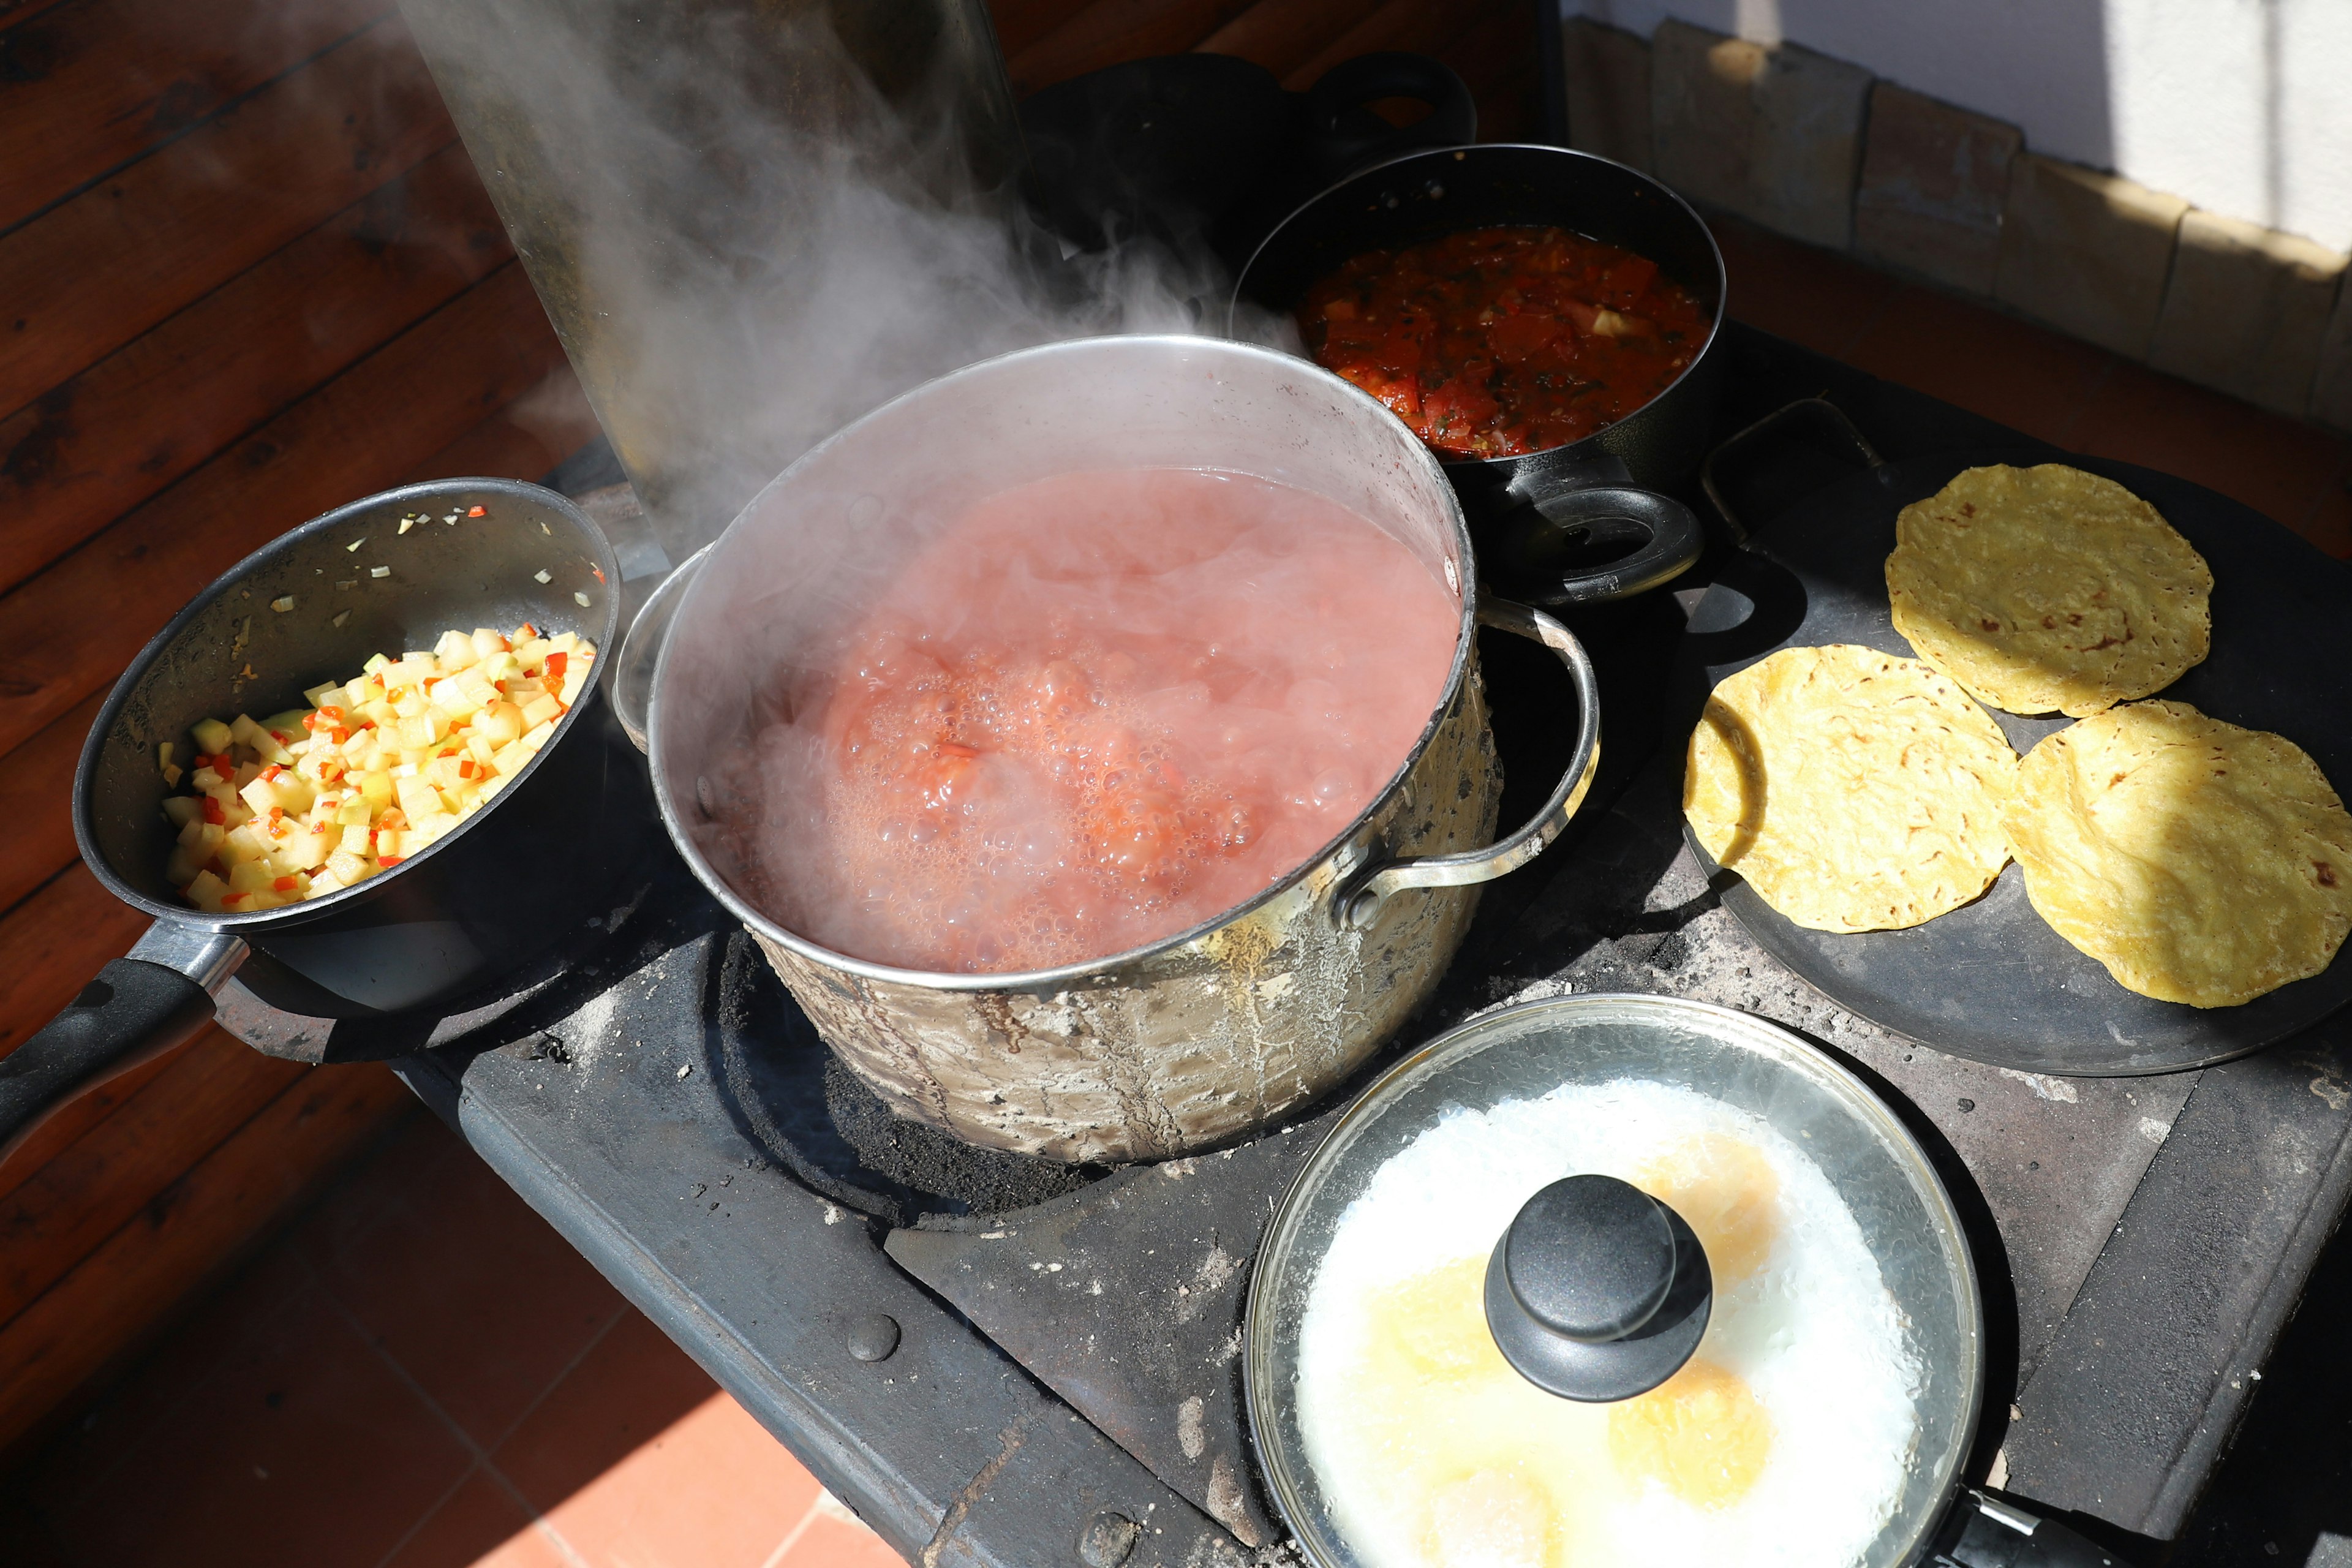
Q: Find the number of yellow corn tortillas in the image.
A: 3